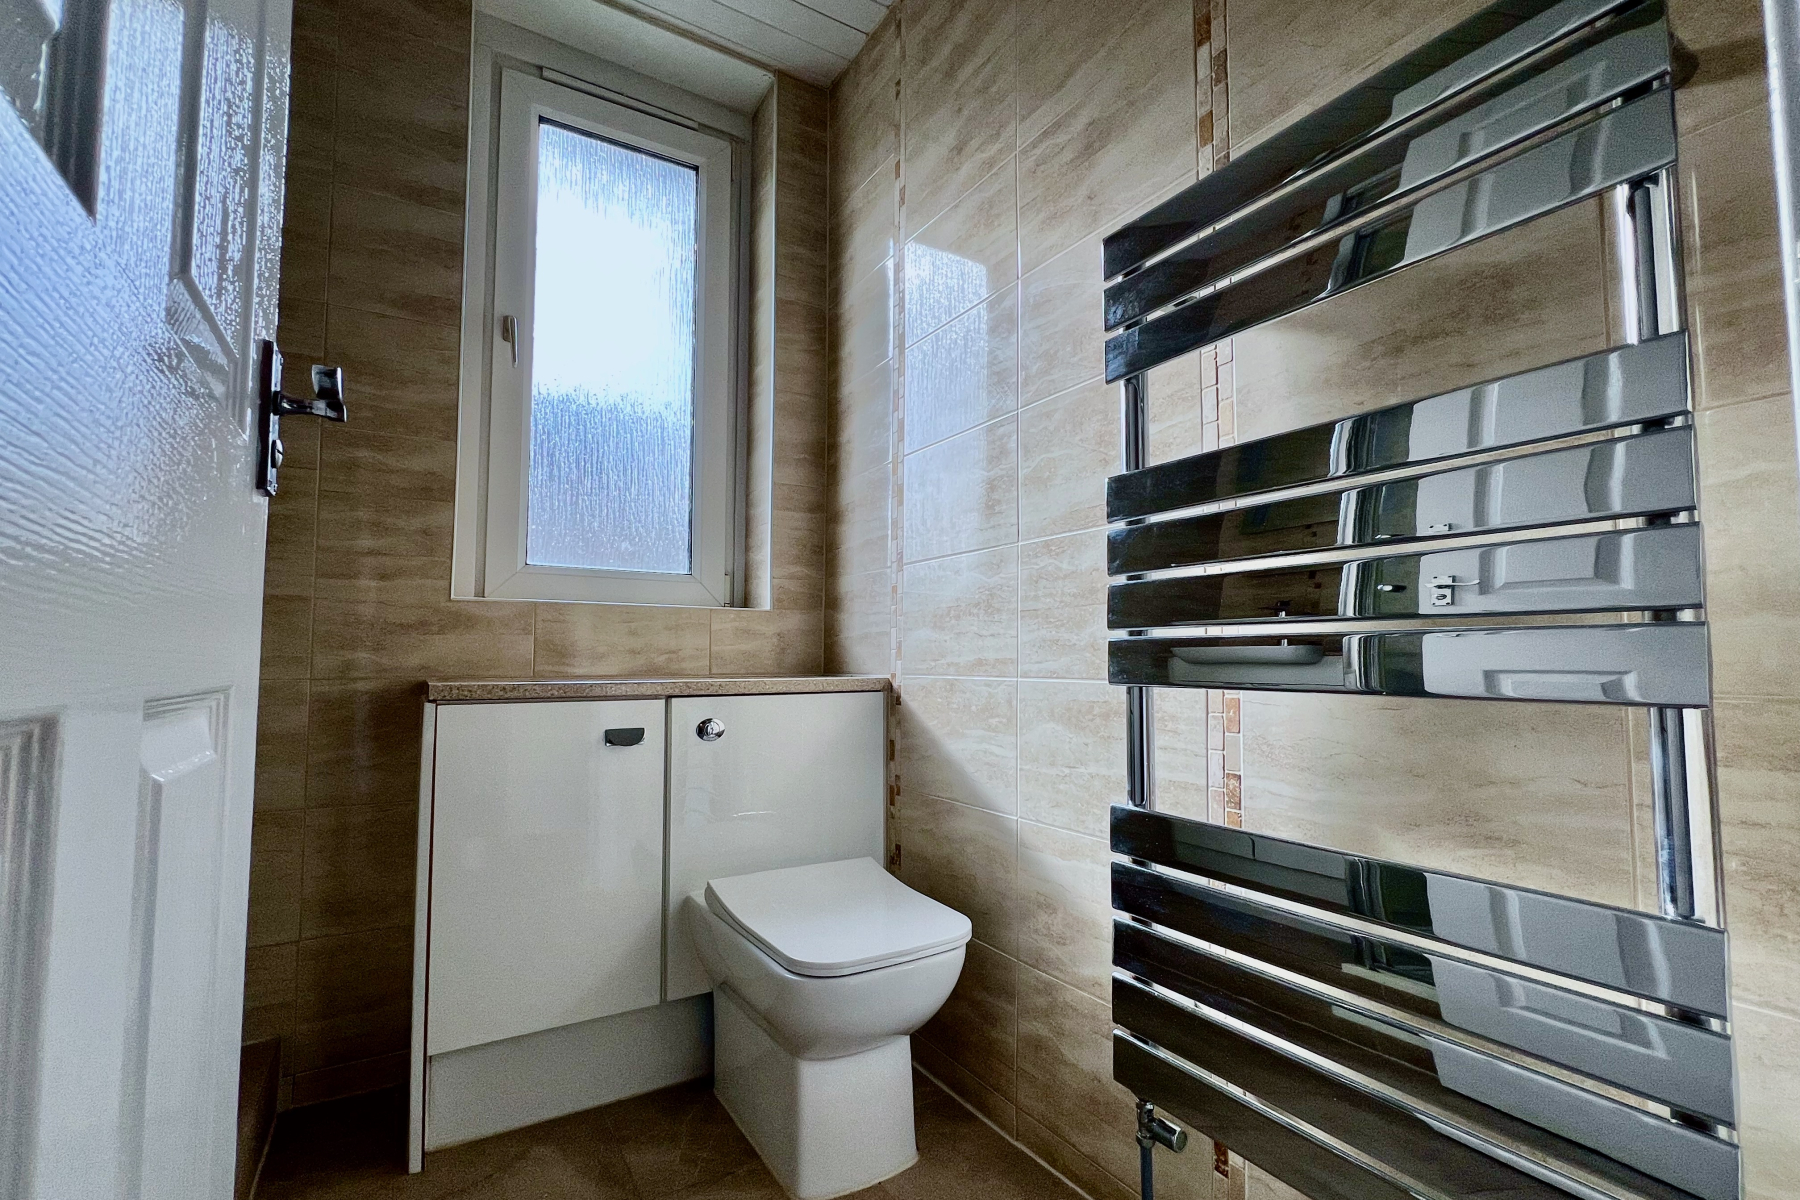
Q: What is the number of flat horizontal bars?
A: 12